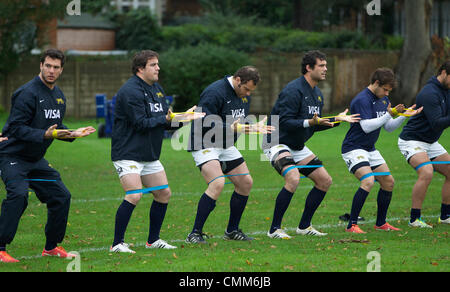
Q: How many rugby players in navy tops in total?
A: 6